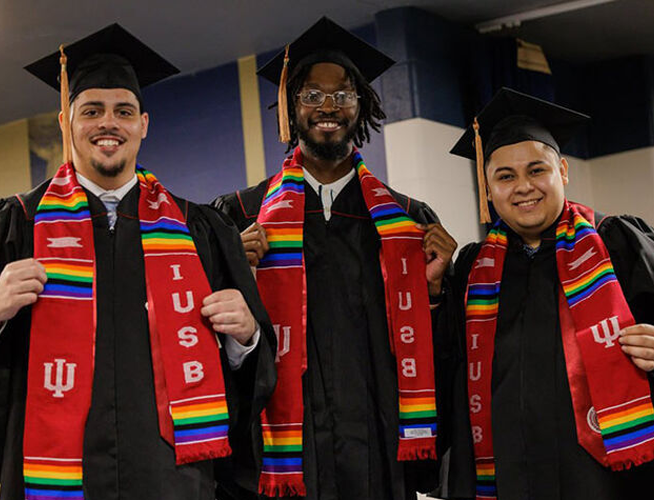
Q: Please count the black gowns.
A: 3